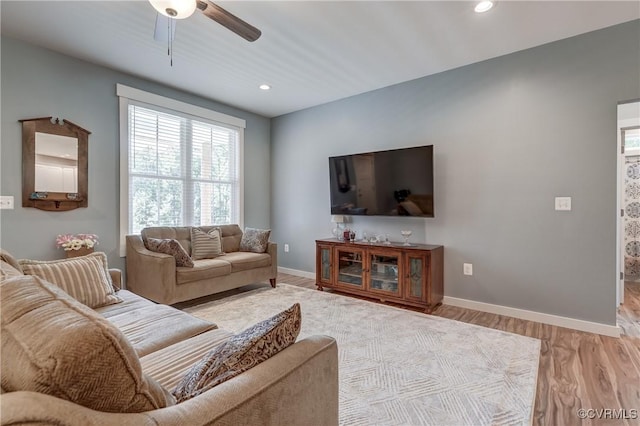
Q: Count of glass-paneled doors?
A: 4